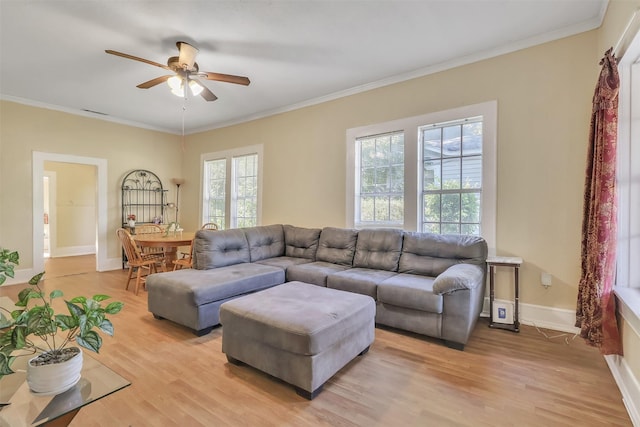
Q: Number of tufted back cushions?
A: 6